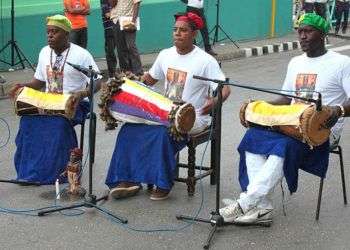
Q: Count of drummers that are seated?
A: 3